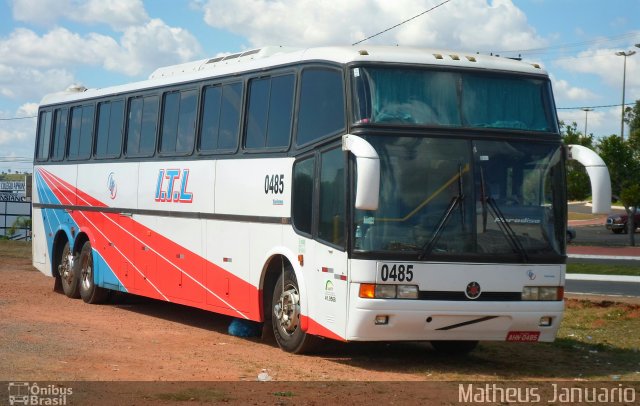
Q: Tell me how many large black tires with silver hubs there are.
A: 3